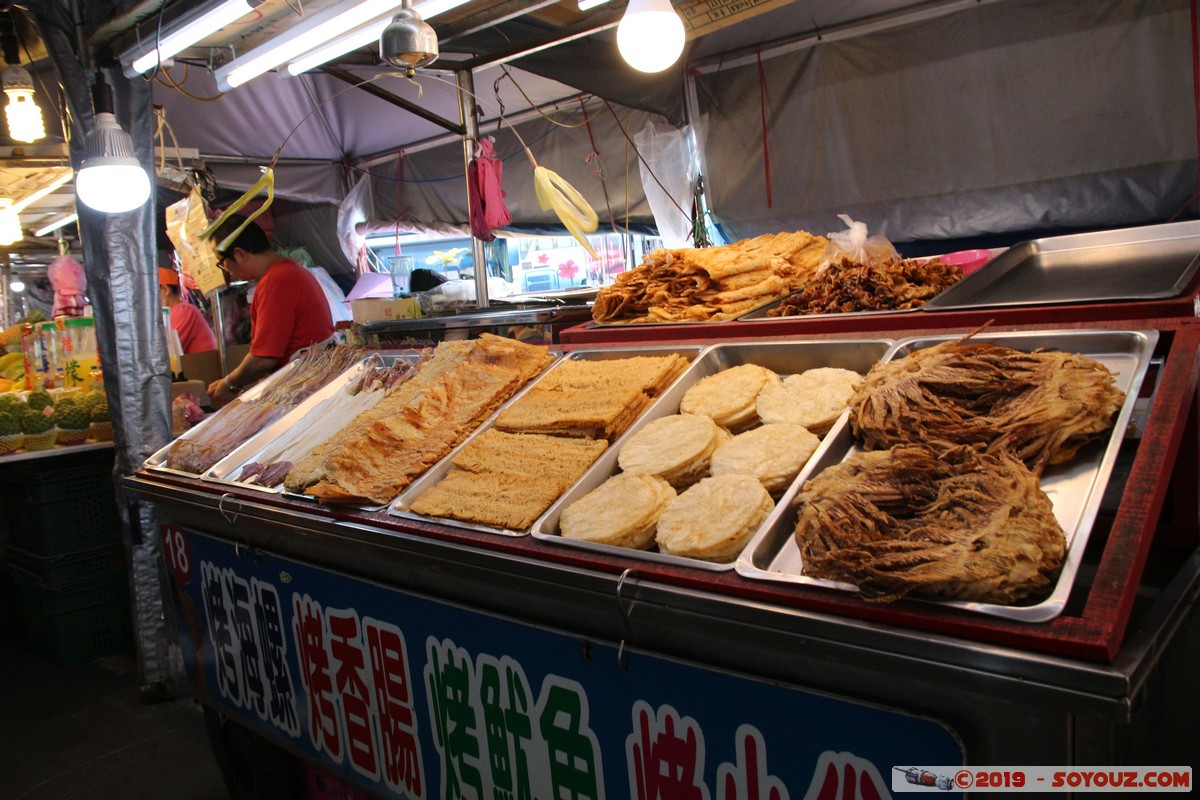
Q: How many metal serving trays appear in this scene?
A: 9